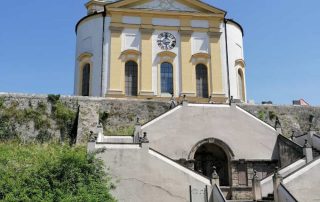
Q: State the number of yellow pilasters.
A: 4